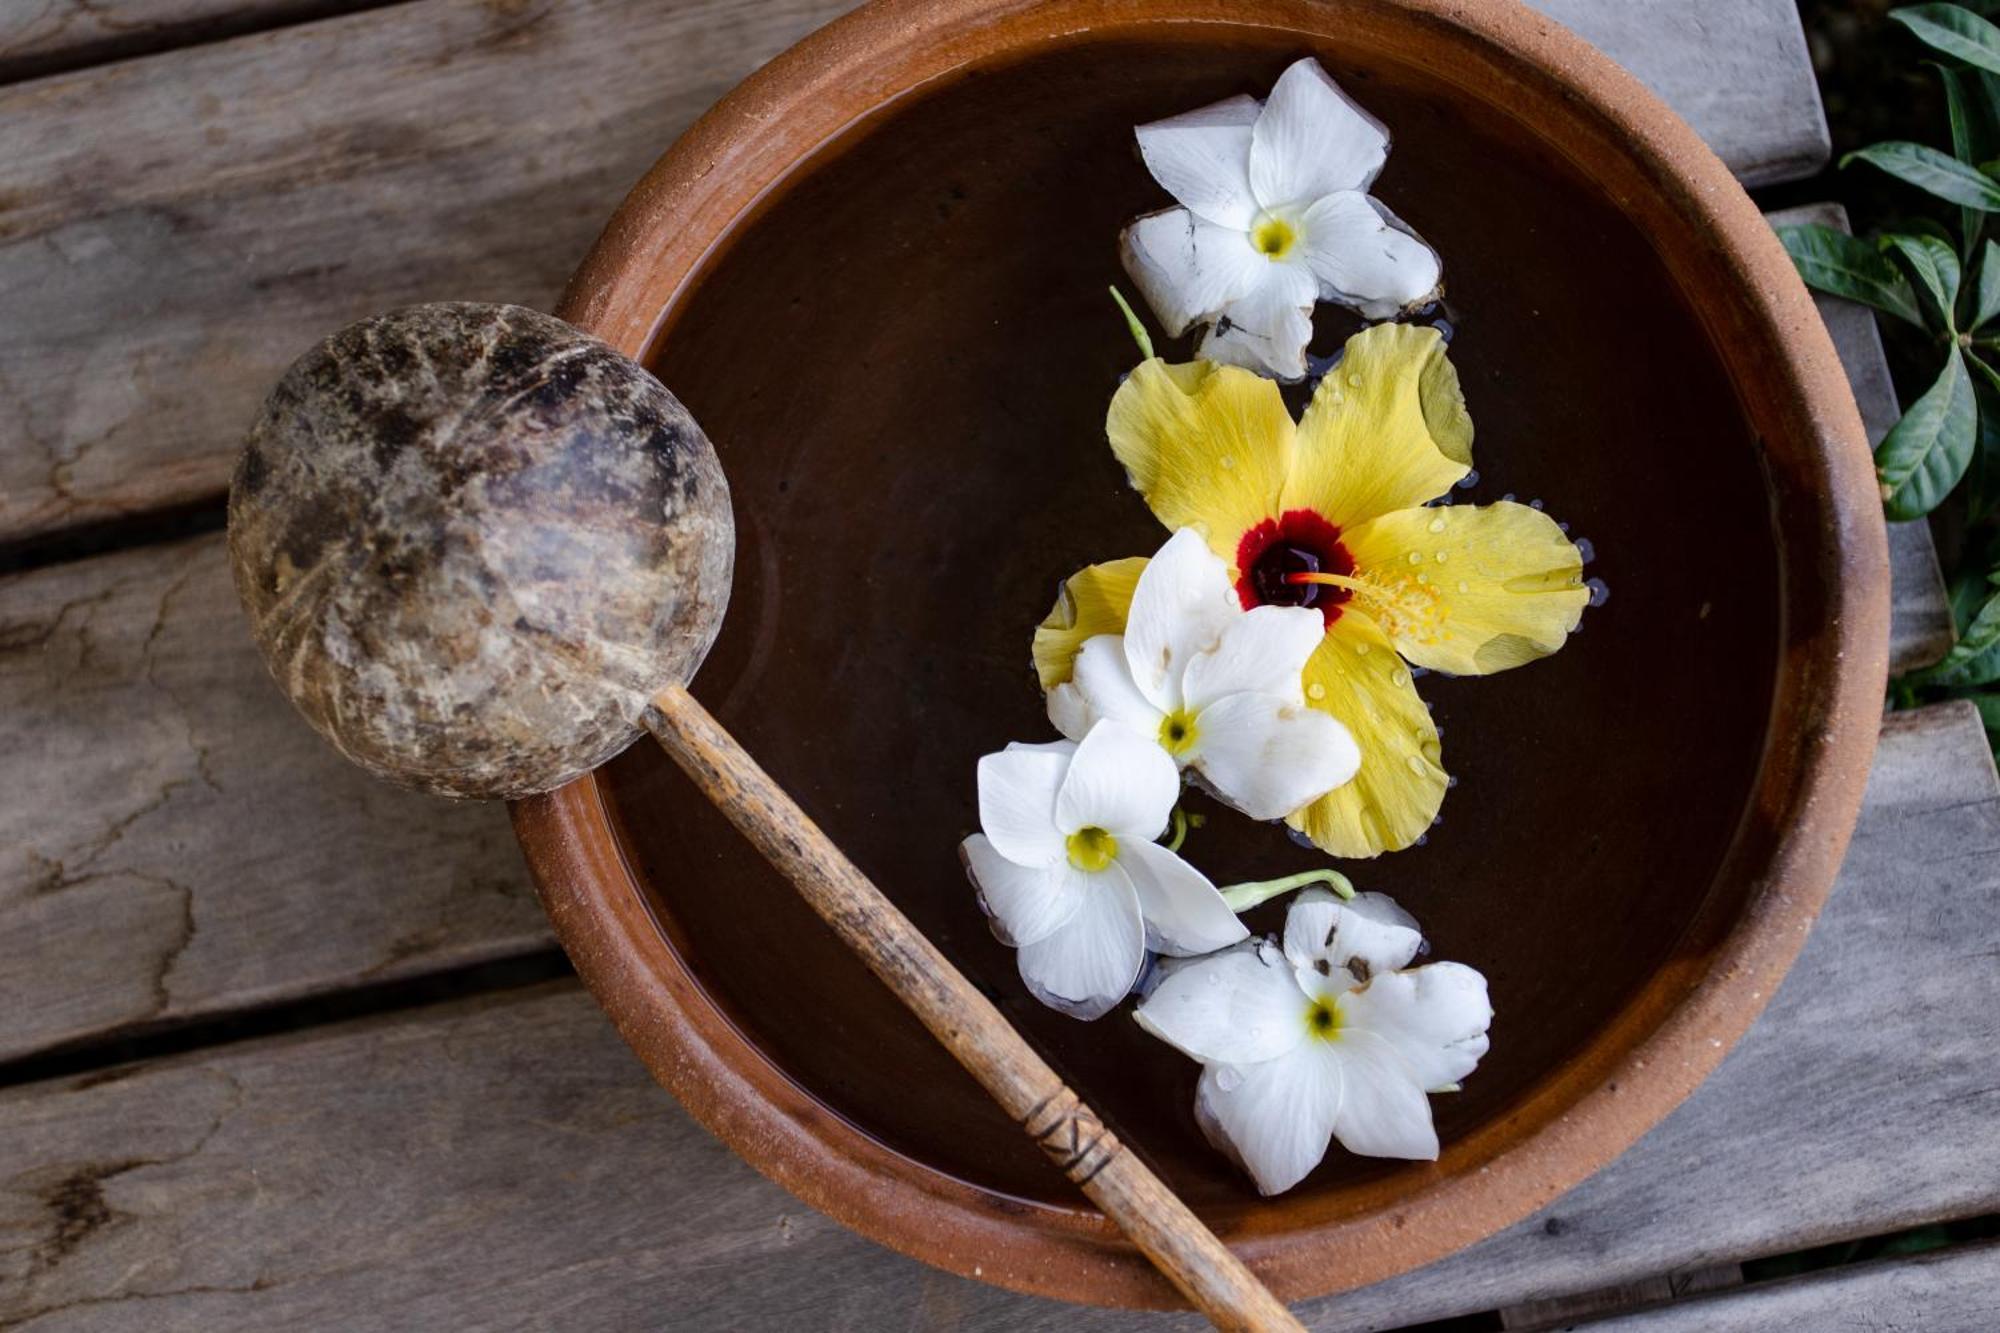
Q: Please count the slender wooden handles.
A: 1